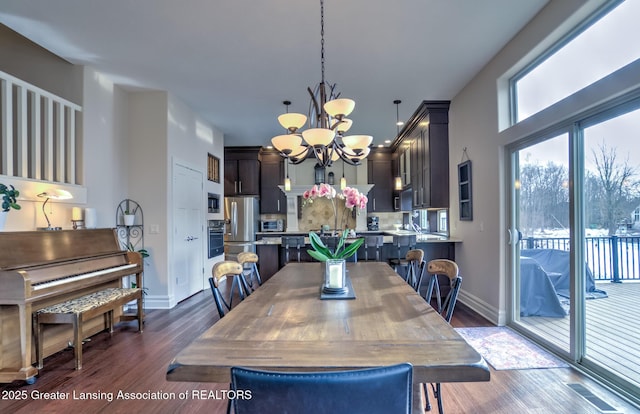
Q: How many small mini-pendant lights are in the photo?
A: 3